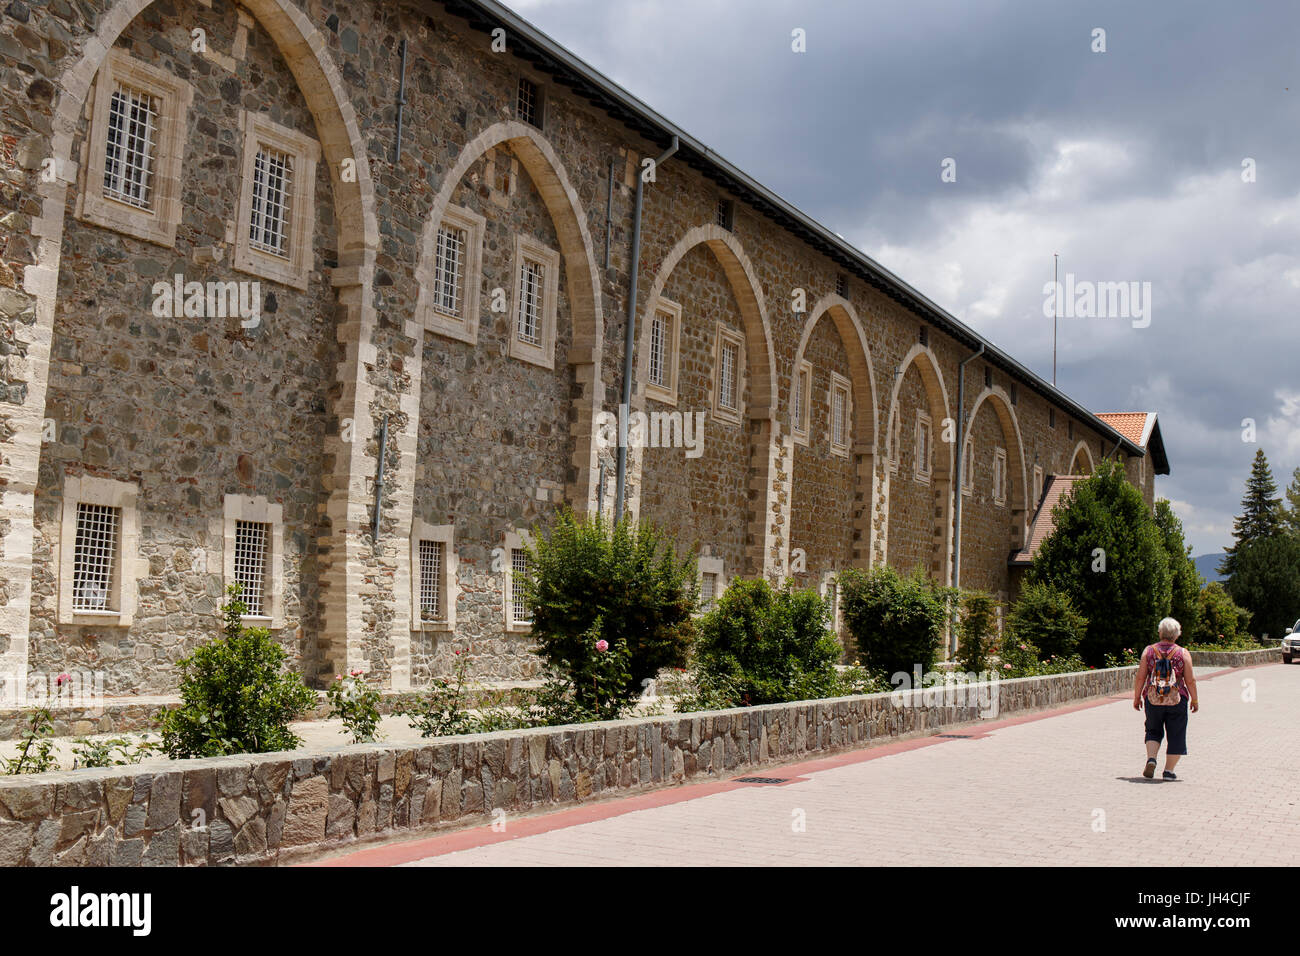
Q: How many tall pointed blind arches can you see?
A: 7